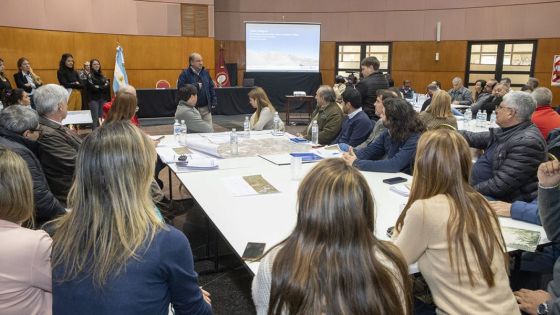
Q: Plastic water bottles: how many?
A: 11